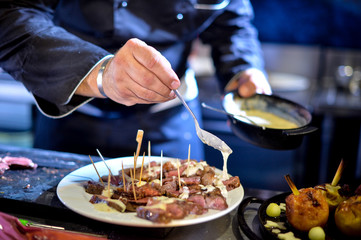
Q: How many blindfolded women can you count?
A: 0